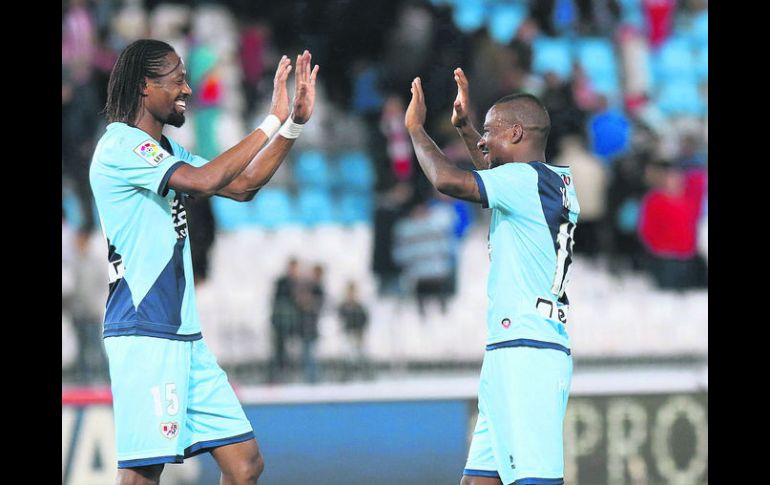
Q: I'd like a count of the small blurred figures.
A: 3